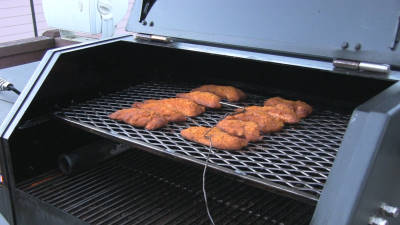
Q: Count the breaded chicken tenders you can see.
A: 10